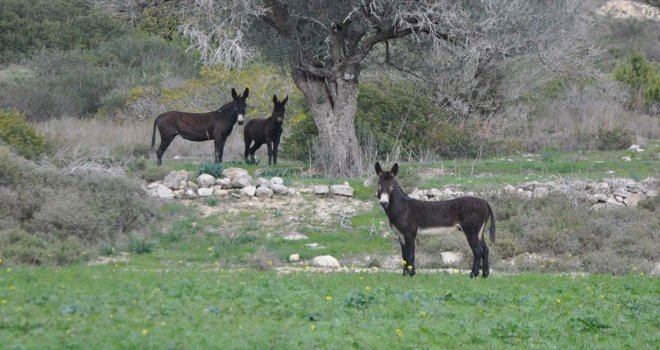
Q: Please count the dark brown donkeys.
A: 3